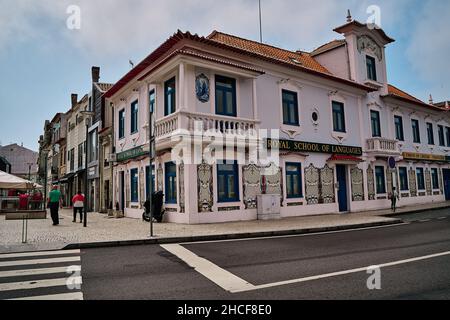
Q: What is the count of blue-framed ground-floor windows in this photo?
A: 9